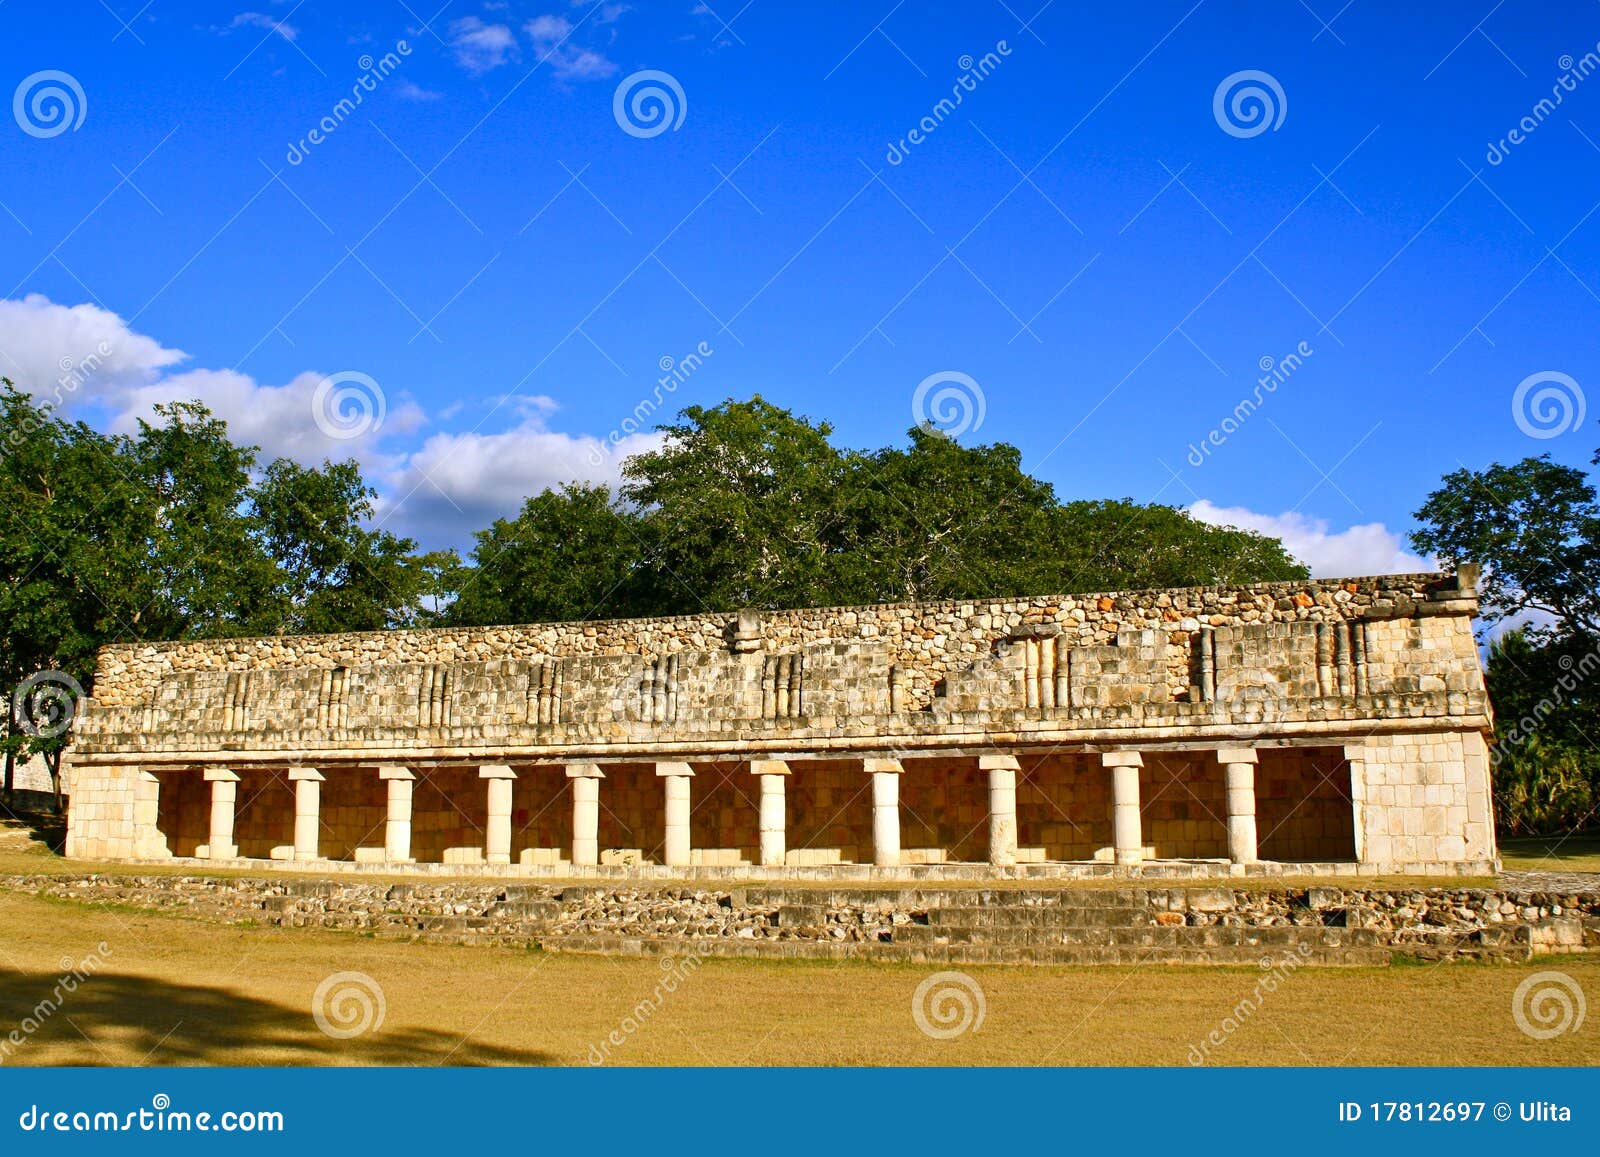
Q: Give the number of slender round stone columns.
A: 11